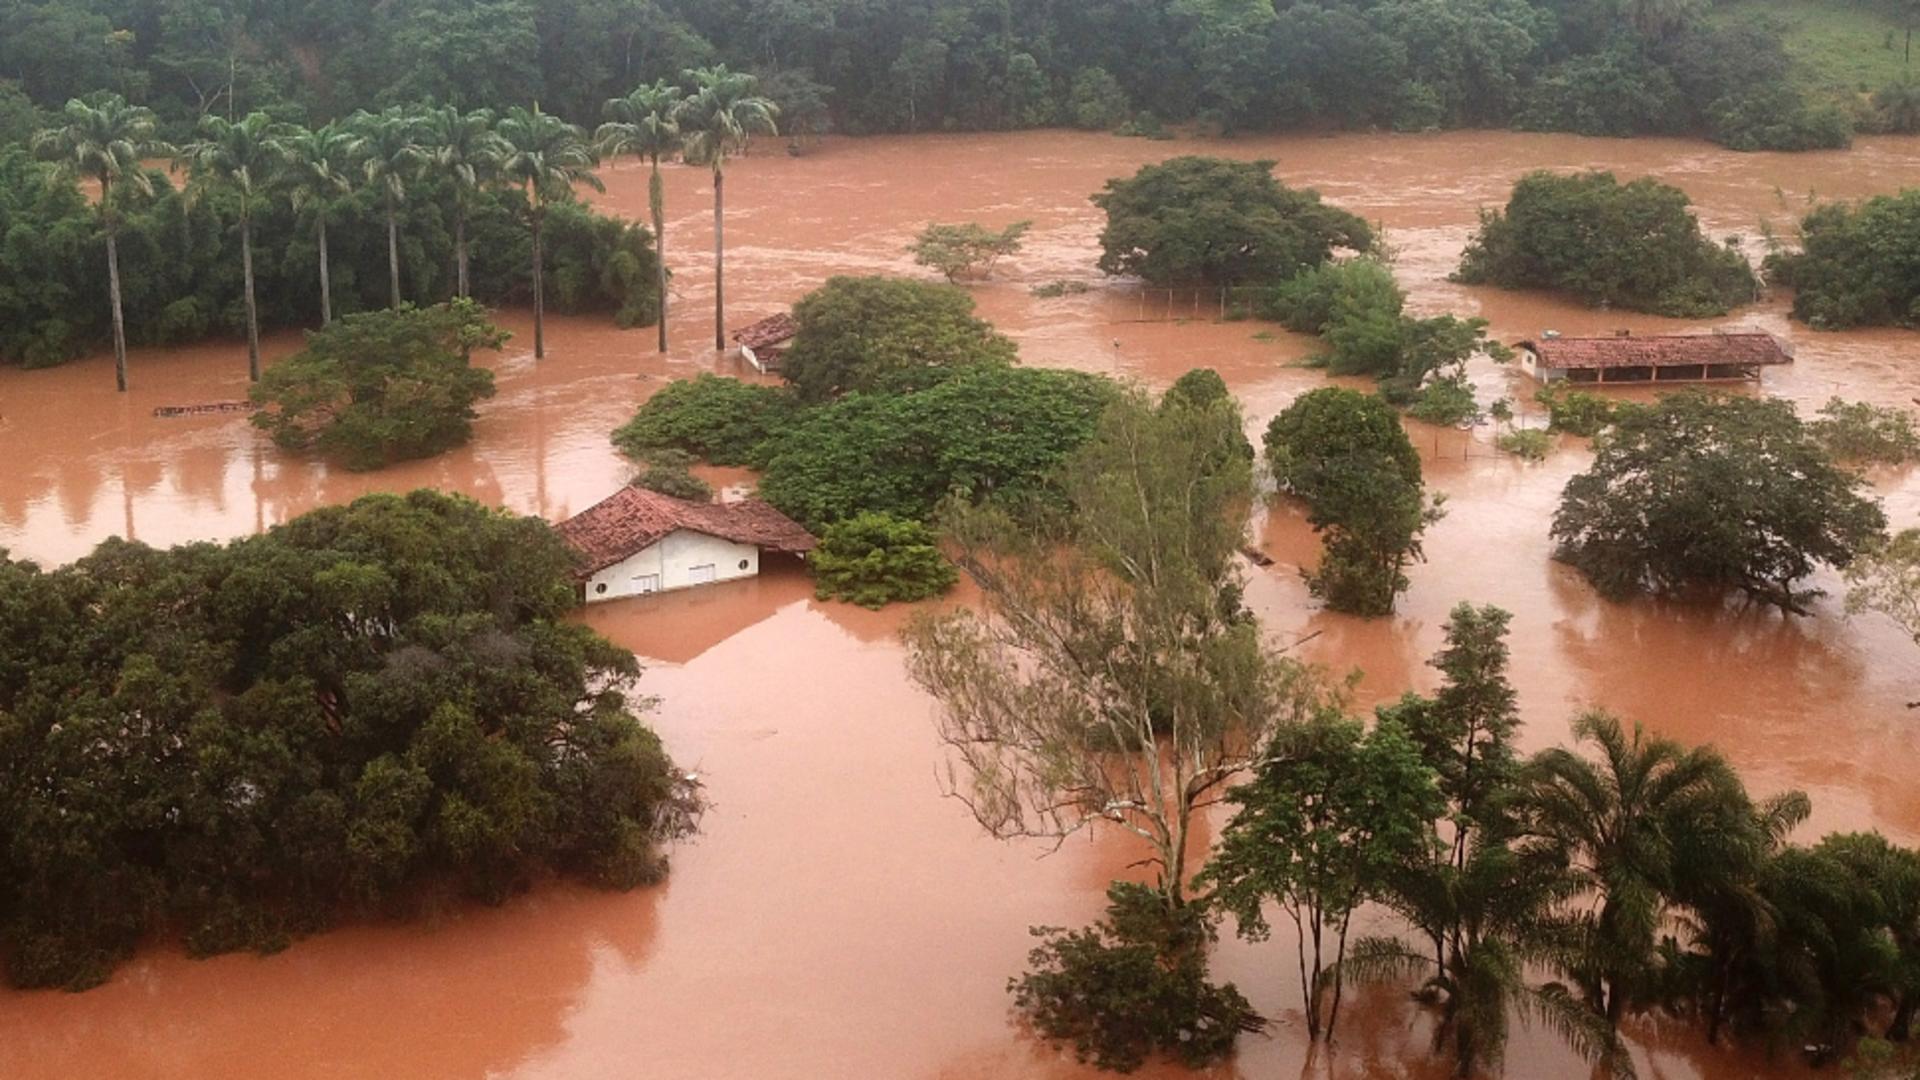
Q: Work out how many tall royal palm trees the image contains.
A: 8